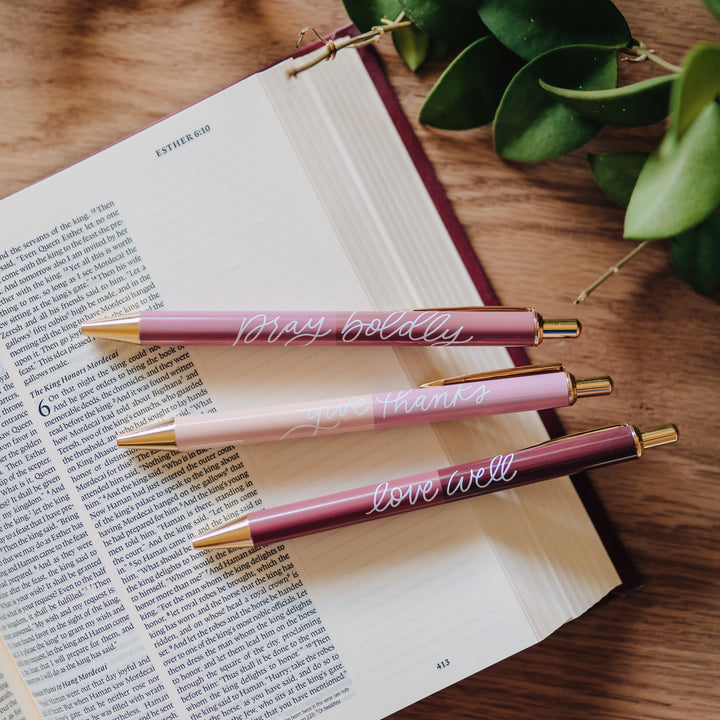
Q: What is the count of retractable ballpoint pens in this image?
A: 3